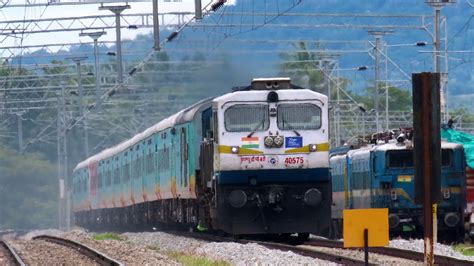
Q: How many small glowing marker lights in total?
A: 2